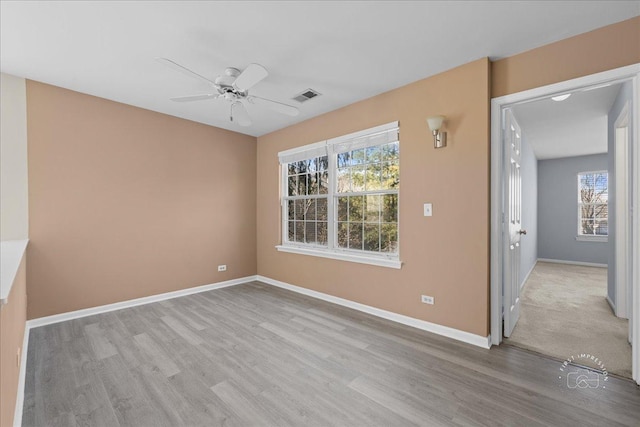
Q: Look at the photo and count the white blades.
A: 5